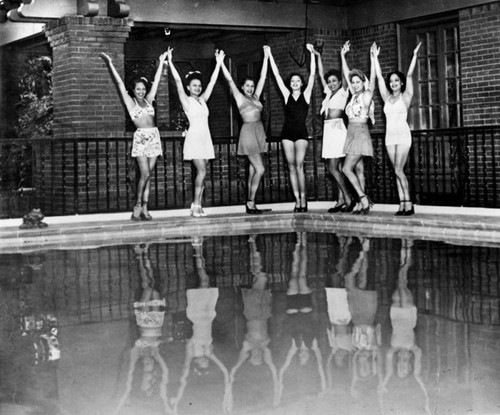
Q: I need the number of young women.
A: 7